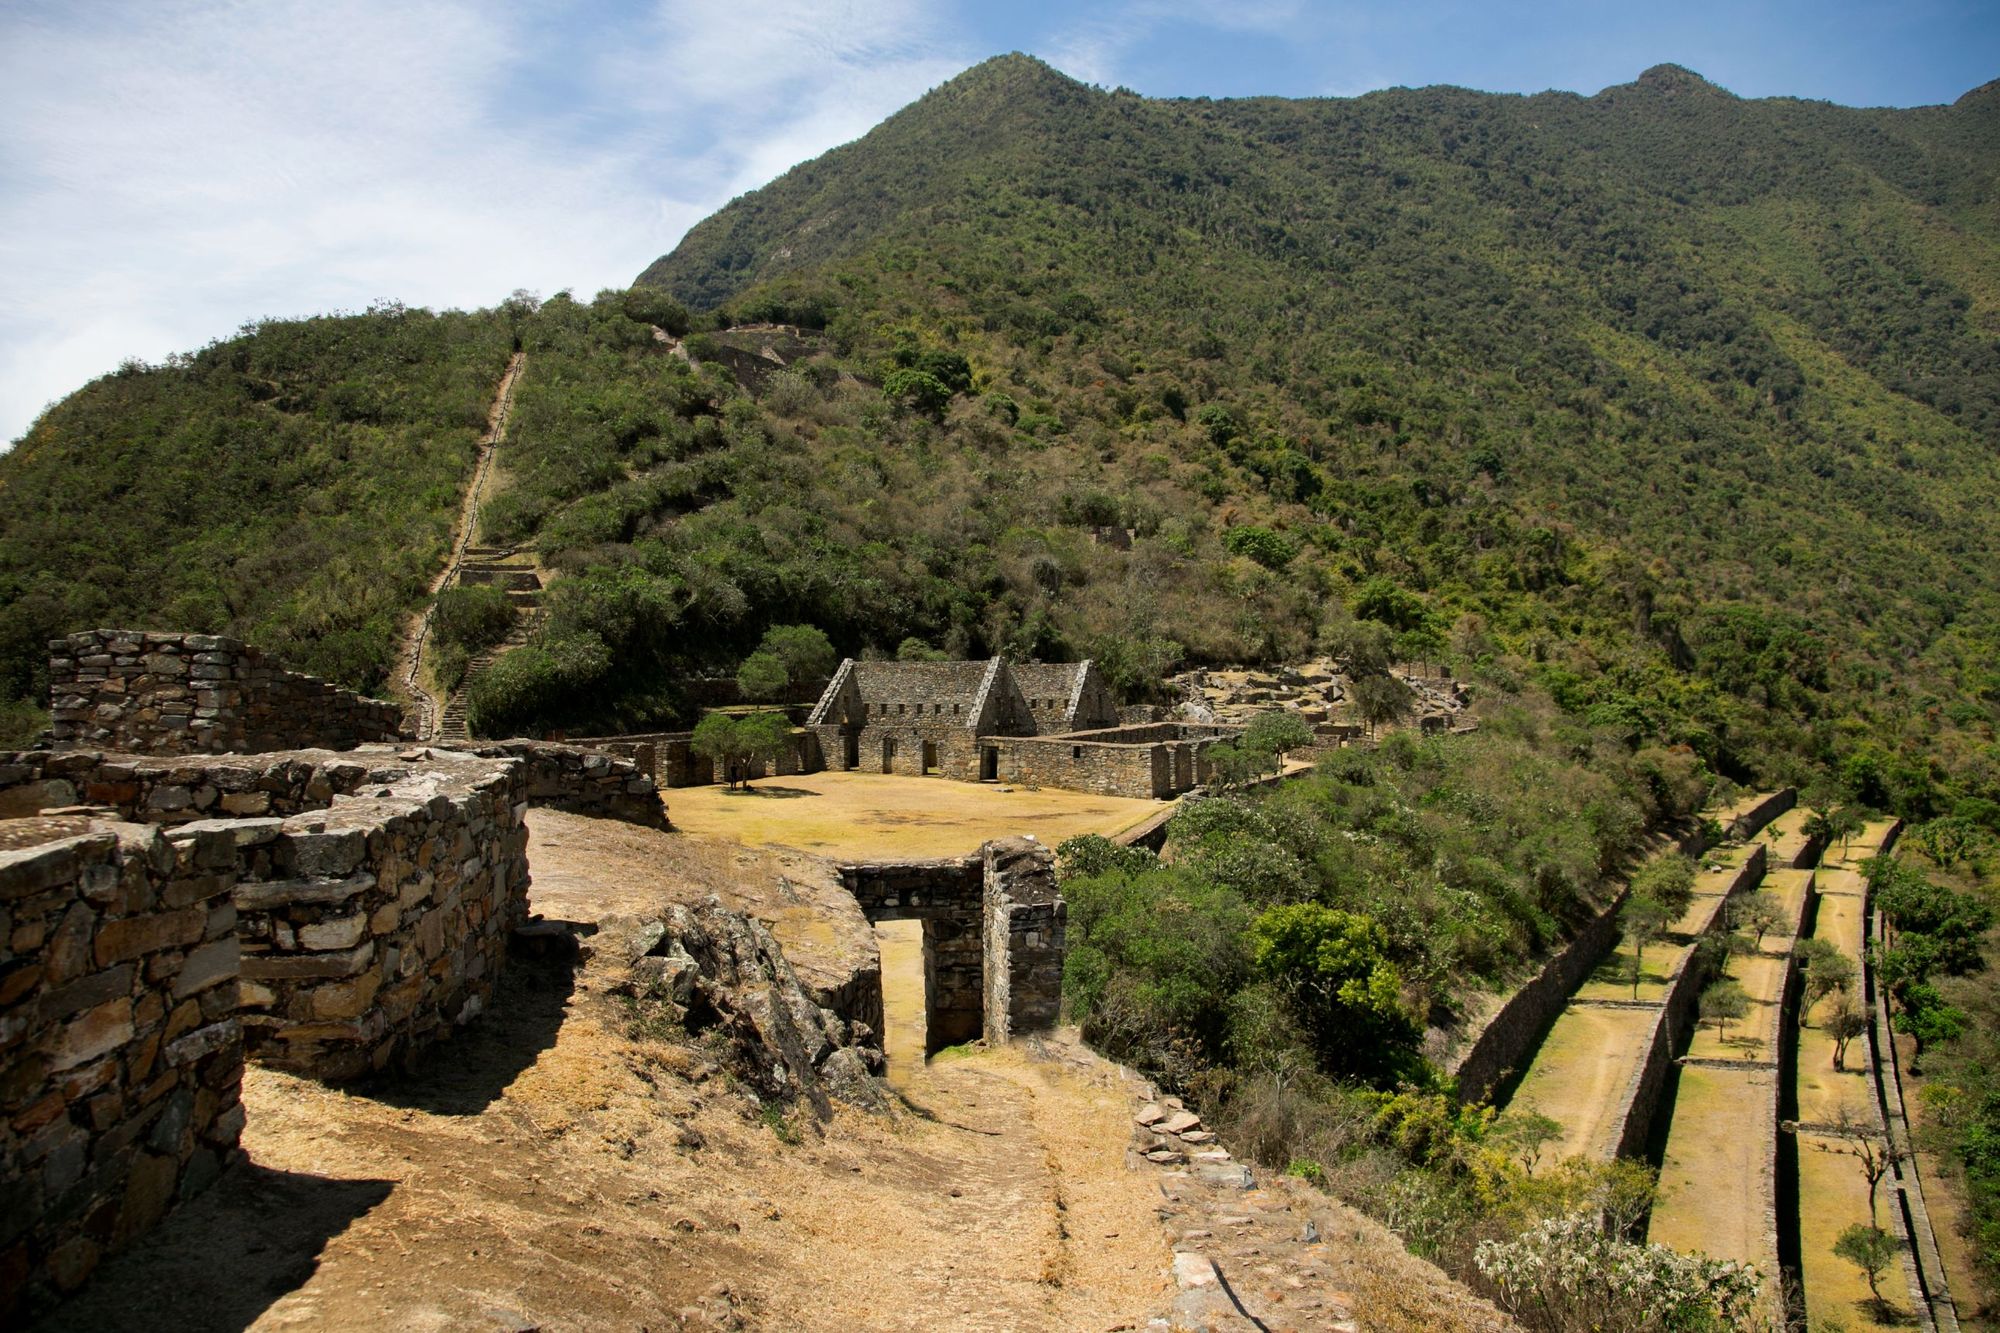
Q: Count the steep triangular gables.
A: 3